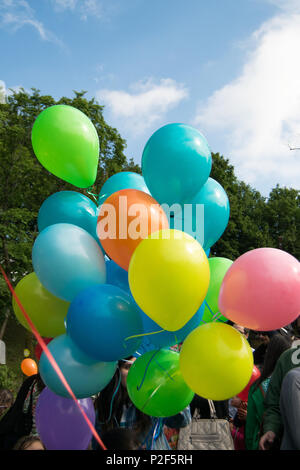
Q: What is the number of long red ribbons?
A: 1